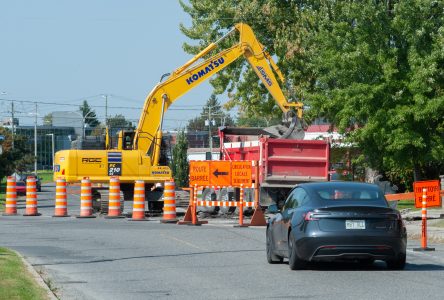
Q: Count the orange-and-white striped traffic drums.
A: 7